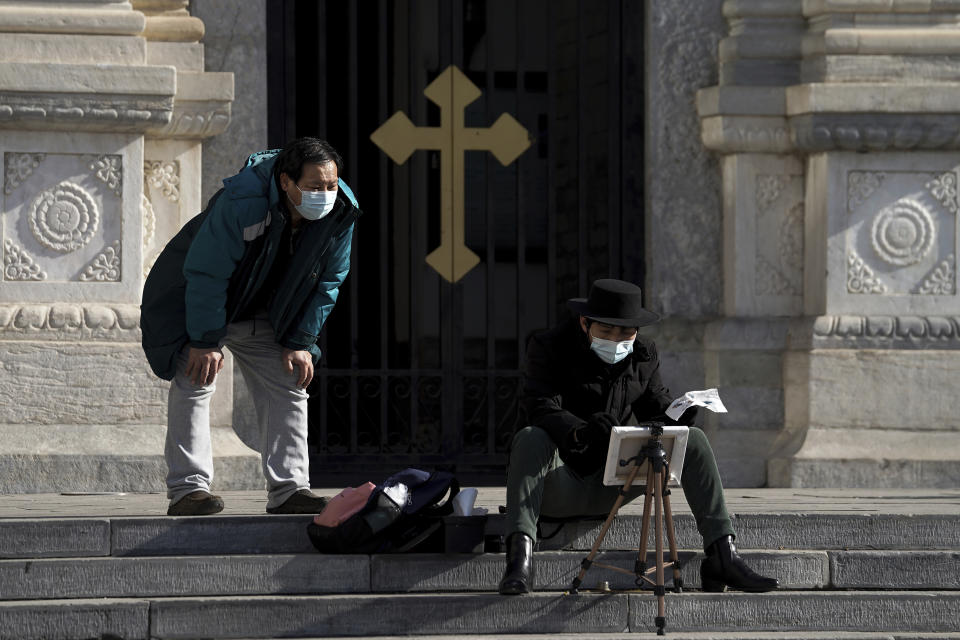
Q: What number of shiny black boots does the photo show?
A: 2